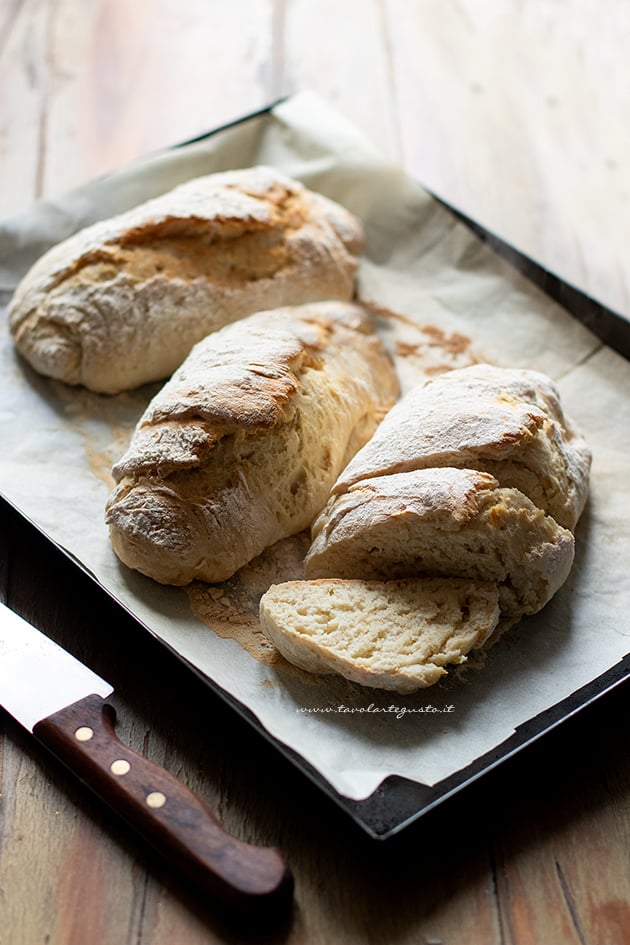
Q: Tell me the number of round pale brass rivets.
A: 3